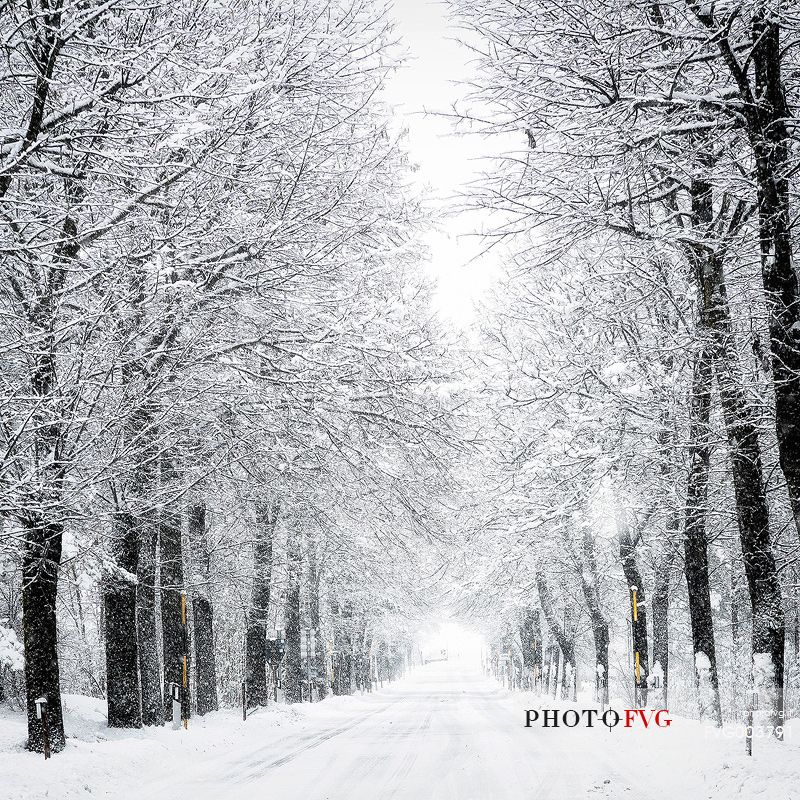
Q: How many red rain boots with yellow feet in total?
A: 0